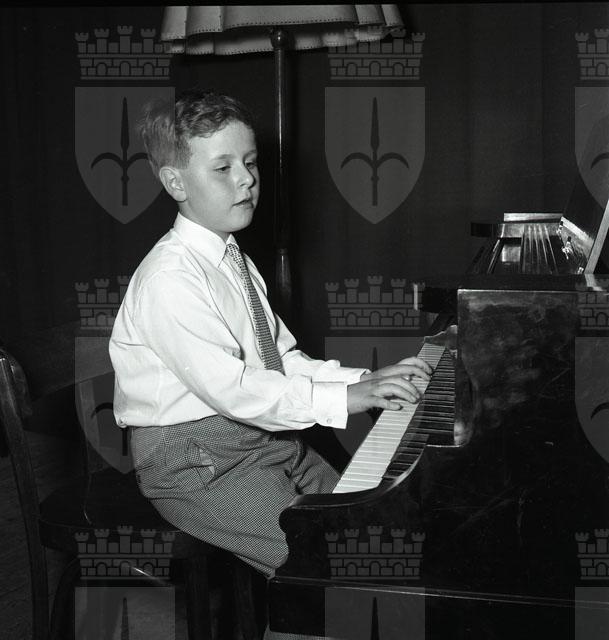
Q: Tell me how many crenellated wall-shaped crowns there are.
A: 9